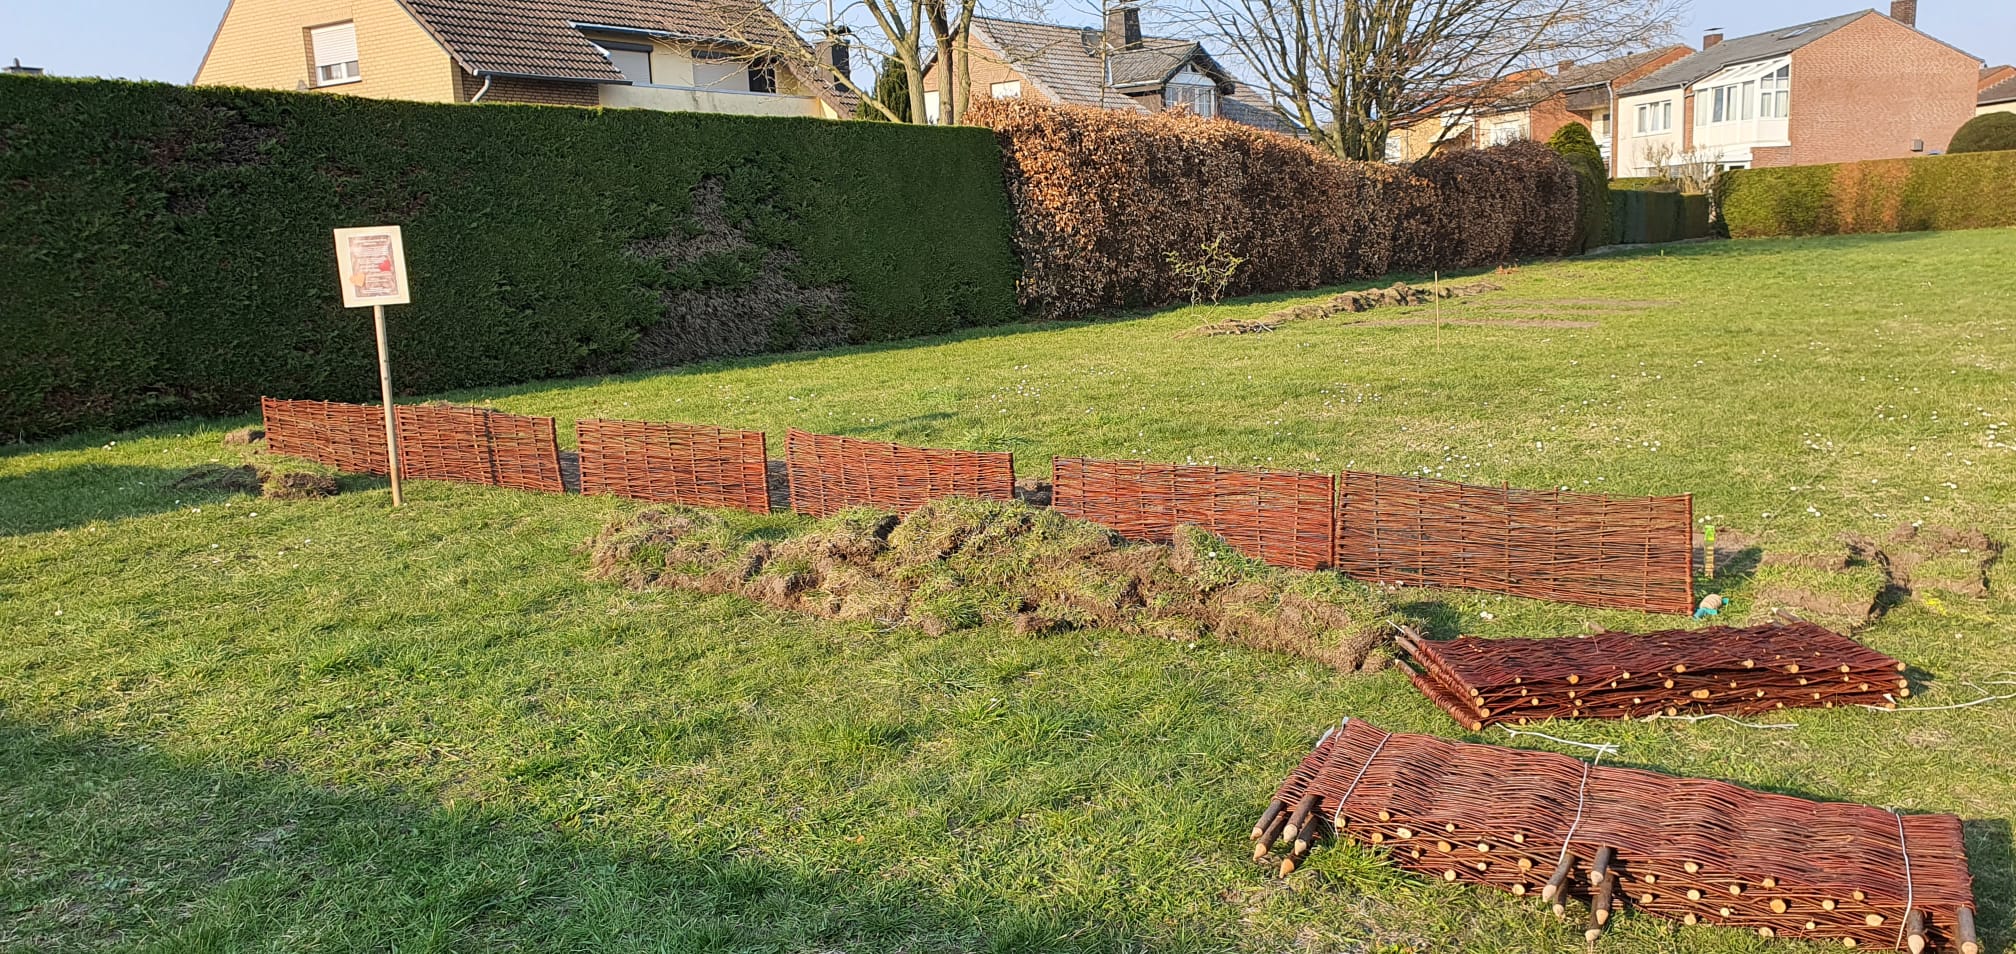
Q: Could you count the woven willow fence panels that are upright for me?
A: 6